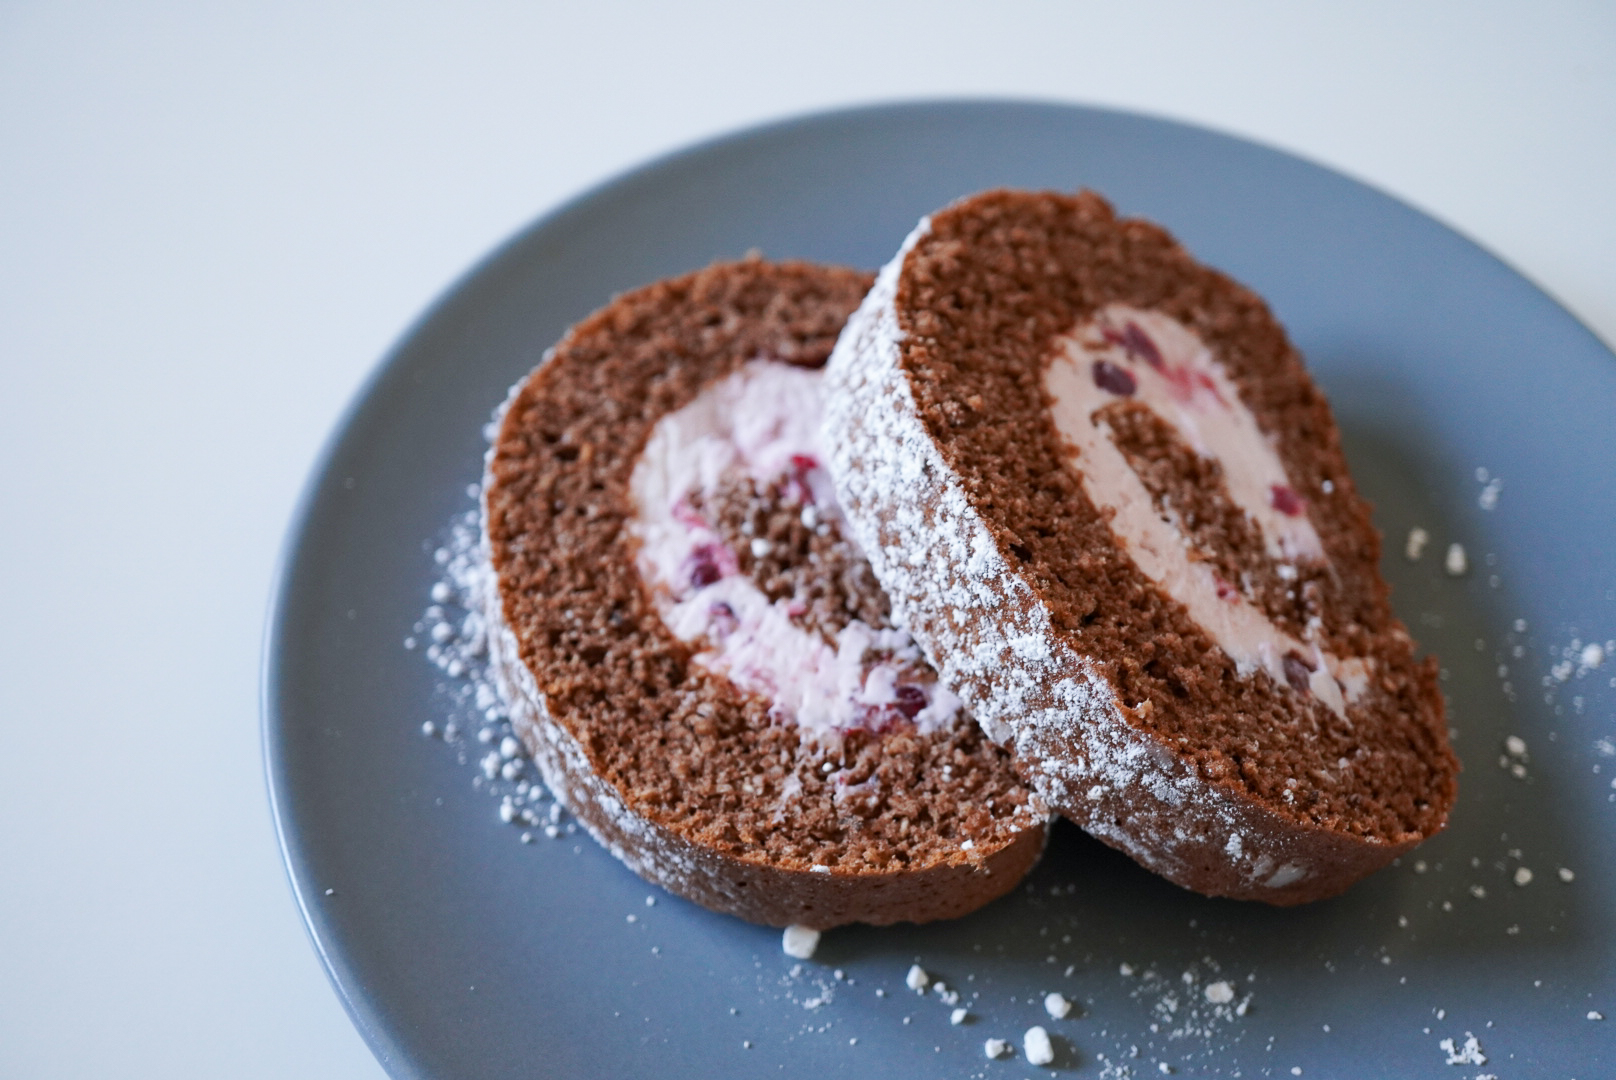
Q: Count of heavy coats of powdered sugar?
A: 1